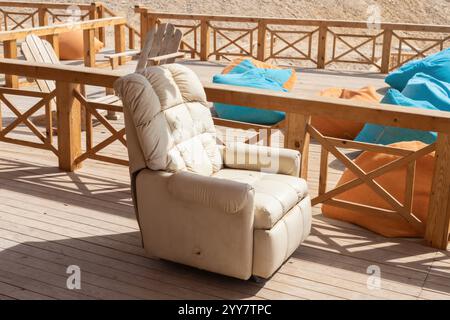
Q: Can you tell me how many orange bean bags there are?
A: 4